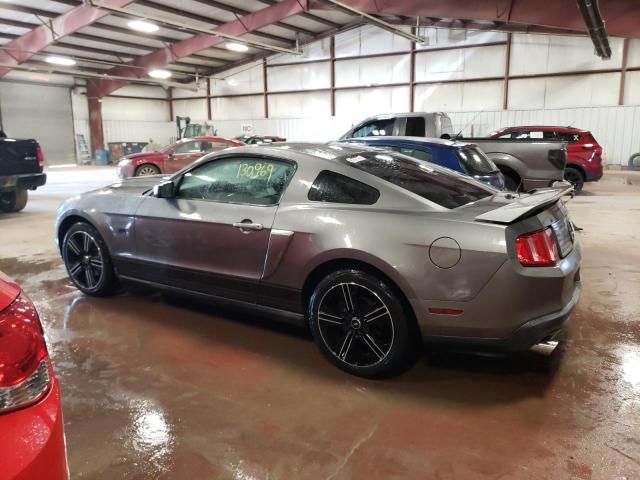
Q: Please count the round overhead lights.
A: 4